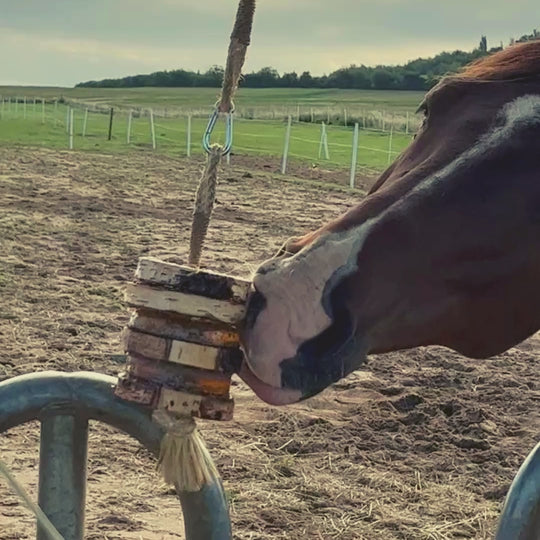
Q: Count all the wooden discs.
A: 6